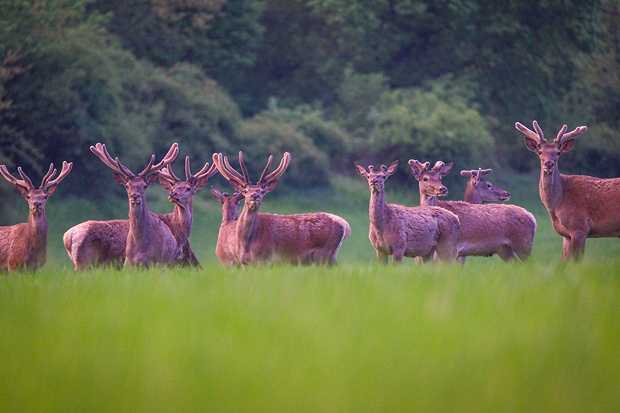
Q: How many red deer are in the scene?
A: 9